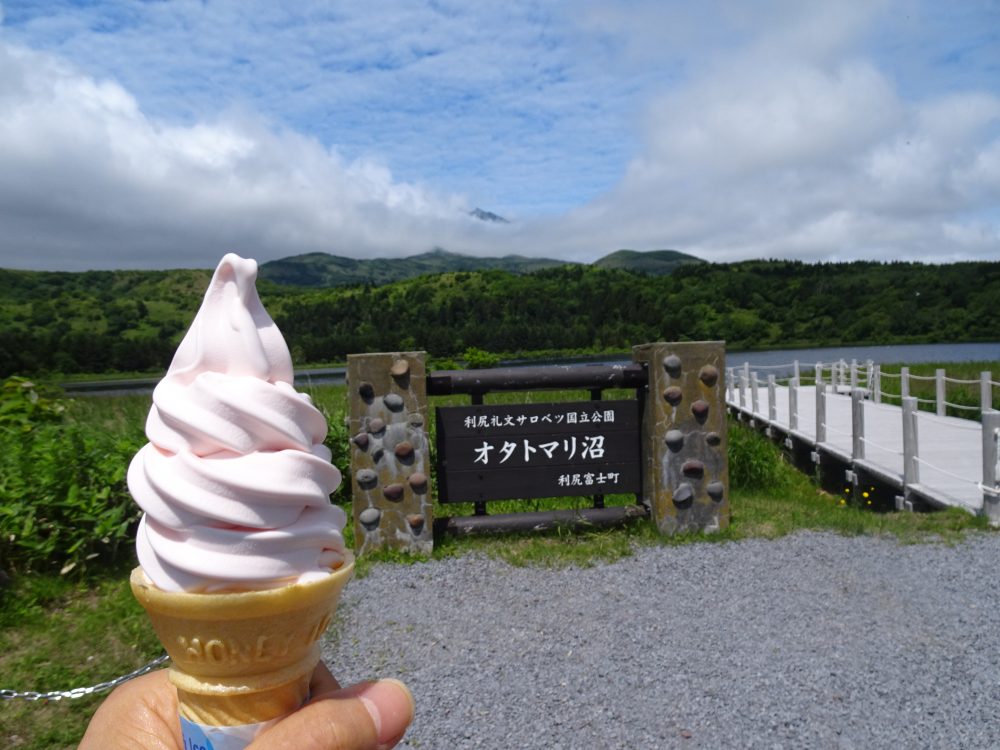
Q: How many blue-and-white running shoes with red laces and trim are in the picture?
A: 0